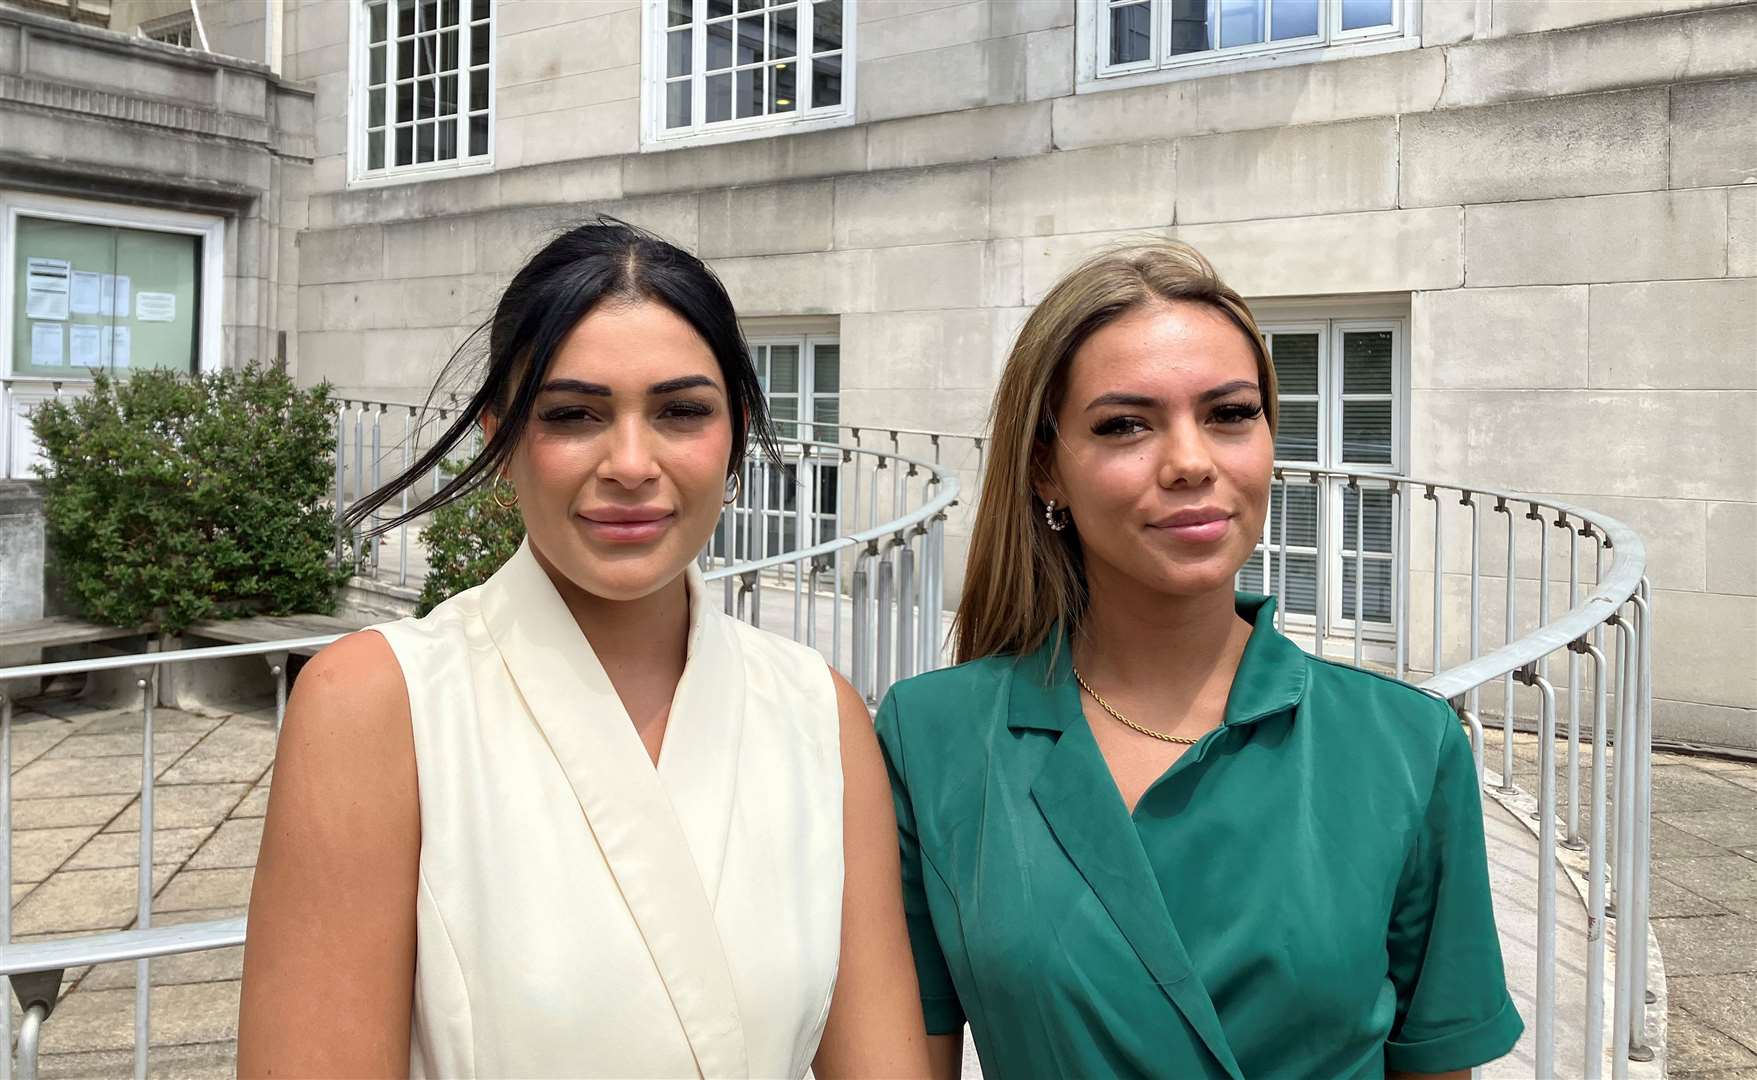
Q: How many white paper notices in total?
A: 7